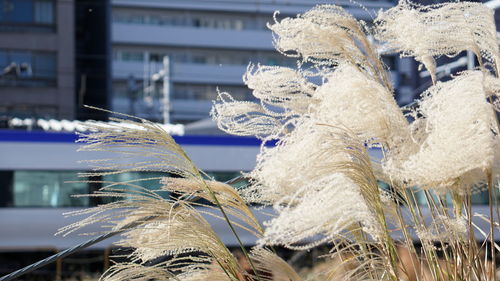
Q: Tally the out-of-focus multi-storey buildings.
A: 2